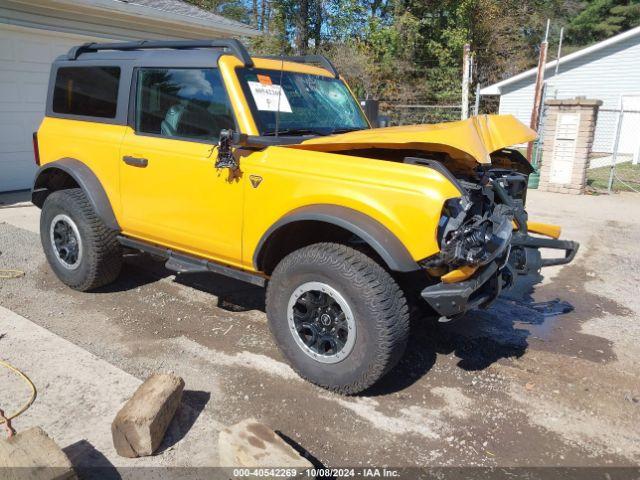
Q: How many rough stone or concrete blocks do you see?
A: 3